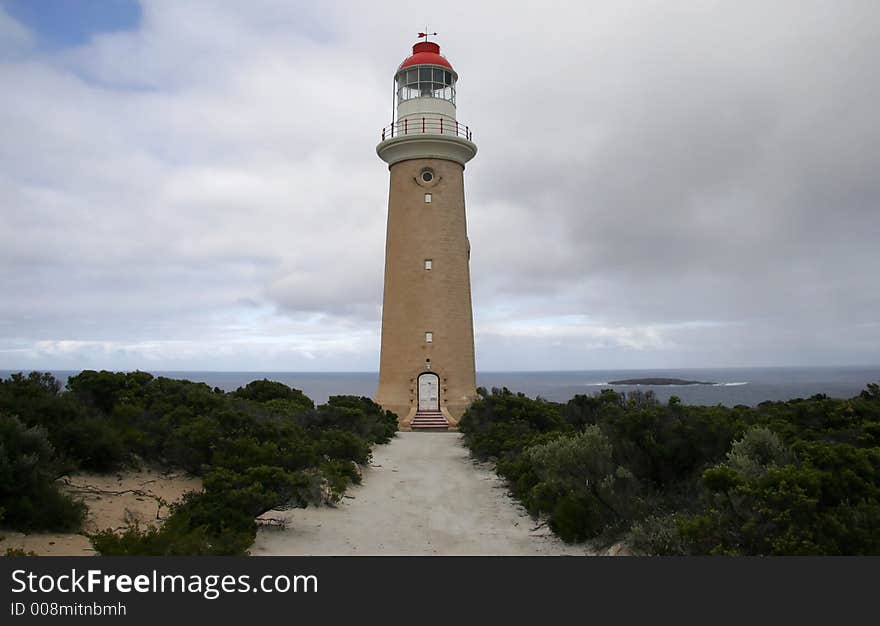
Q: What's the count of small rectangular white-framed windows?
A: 3